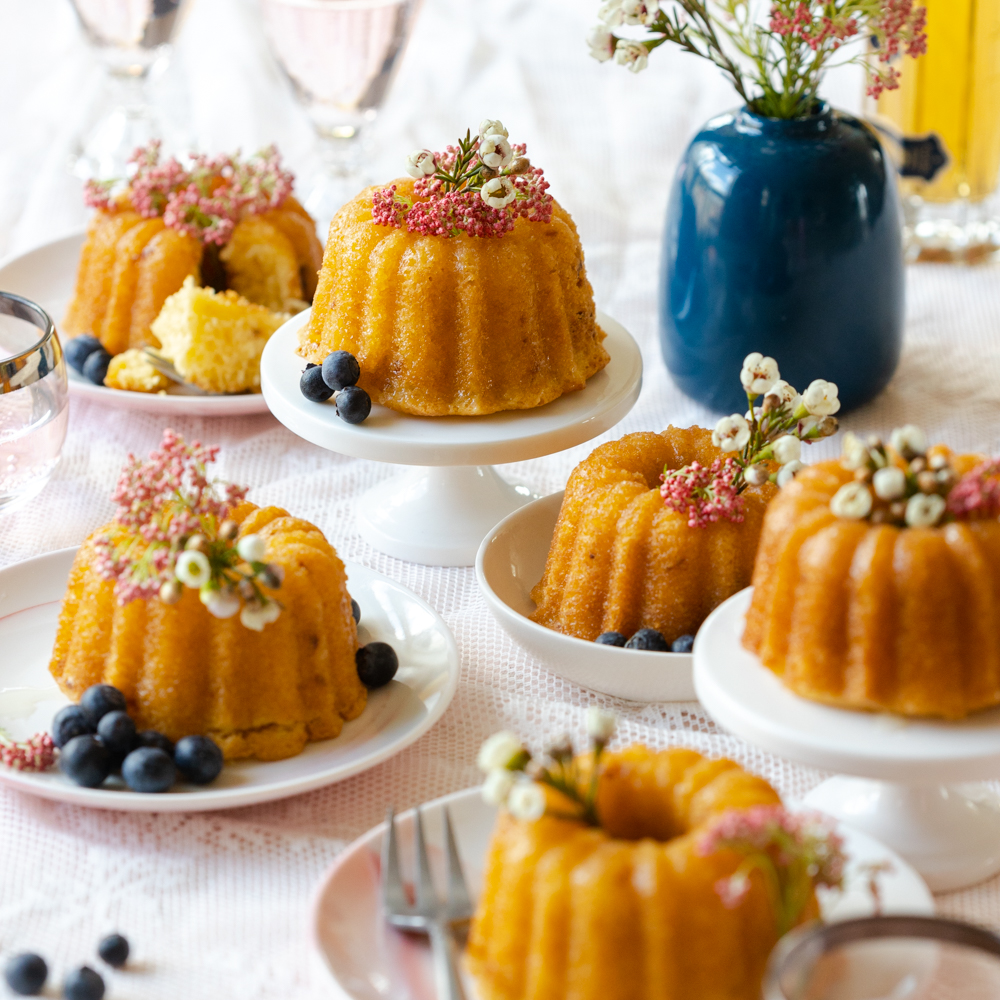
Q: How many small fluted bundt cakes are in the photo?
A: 6